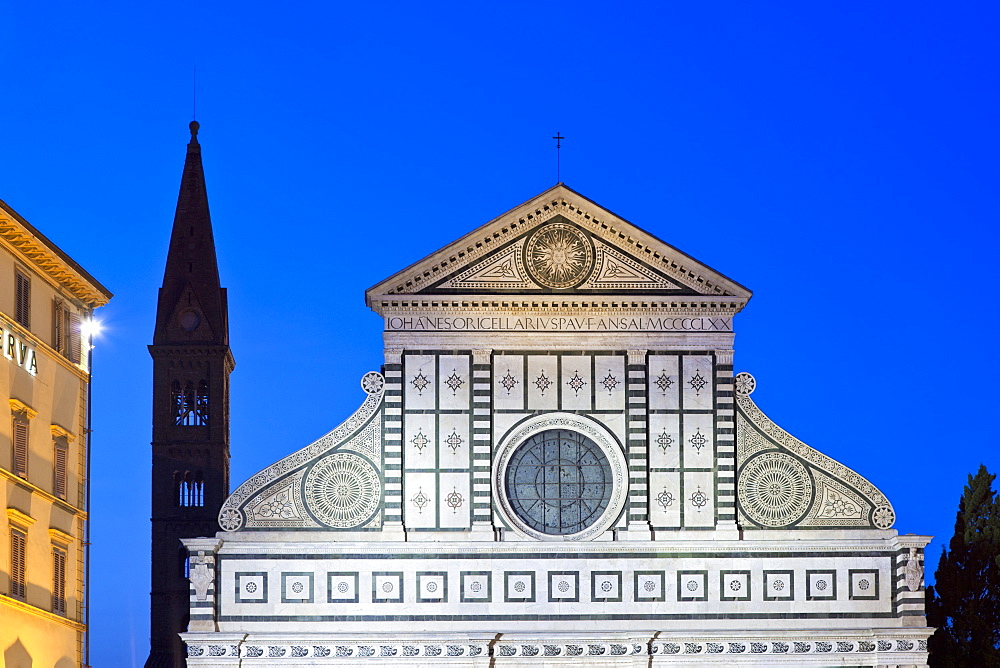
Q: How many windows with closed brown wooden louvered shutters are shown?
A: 5